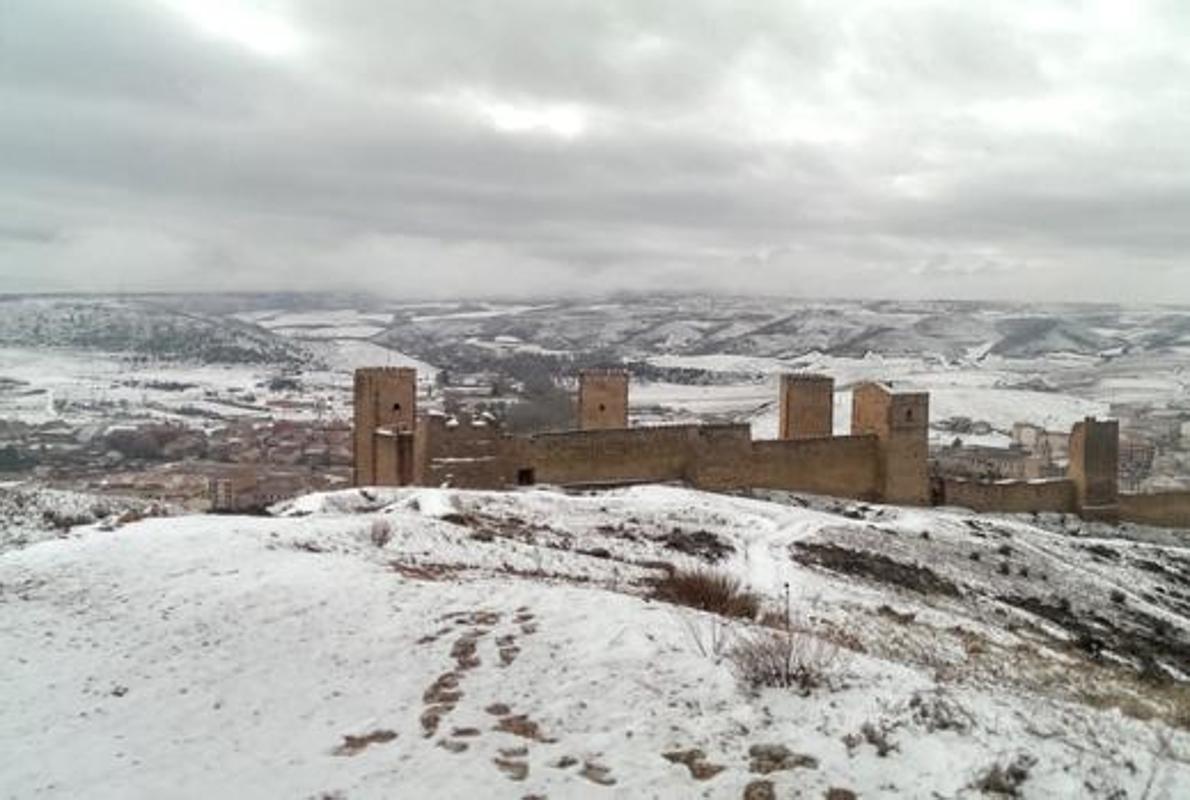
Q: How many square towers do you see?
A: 5